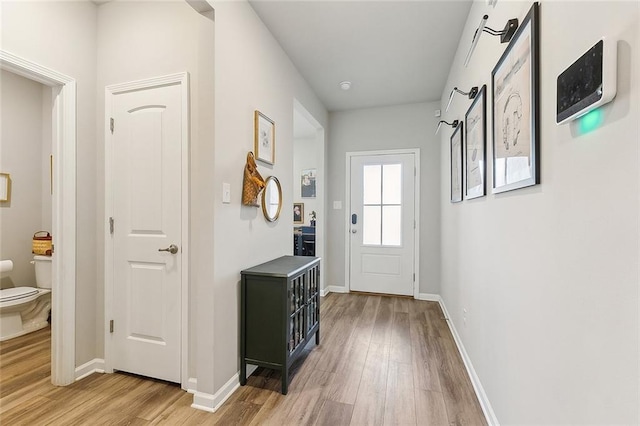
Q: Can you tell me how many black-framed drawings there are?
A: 3